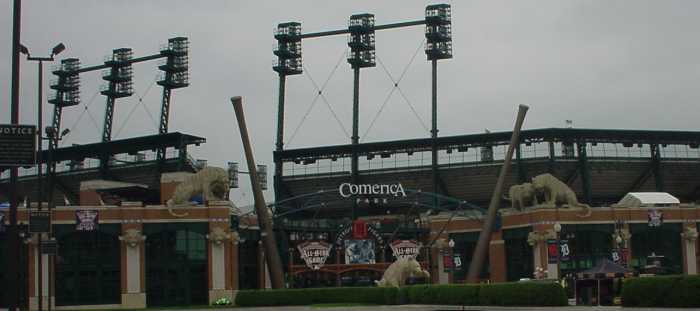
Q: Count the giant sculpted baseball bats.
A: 2